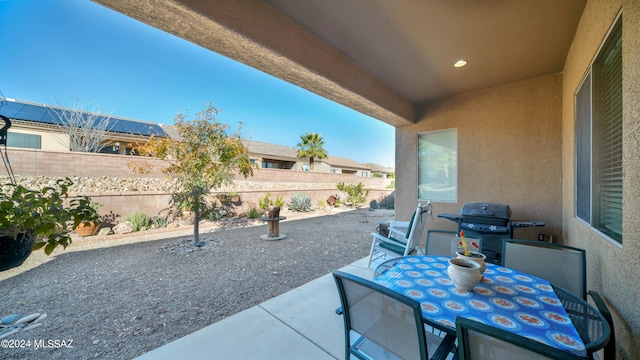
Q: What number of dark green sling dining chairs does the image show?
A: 4